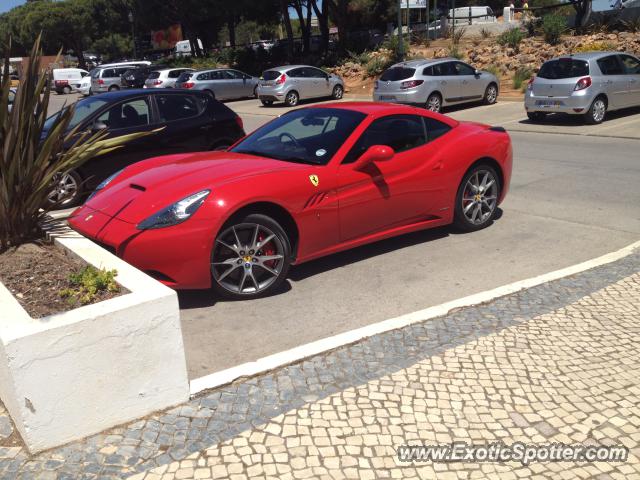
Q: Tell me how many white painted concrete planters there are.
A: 1